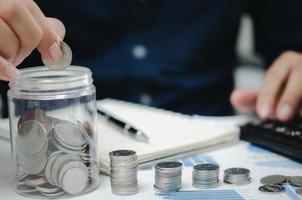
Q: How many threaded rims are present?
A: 1